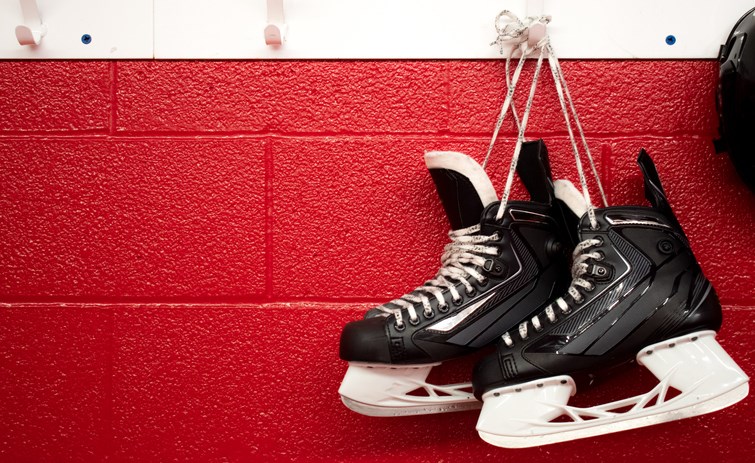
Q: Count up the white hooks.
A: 3